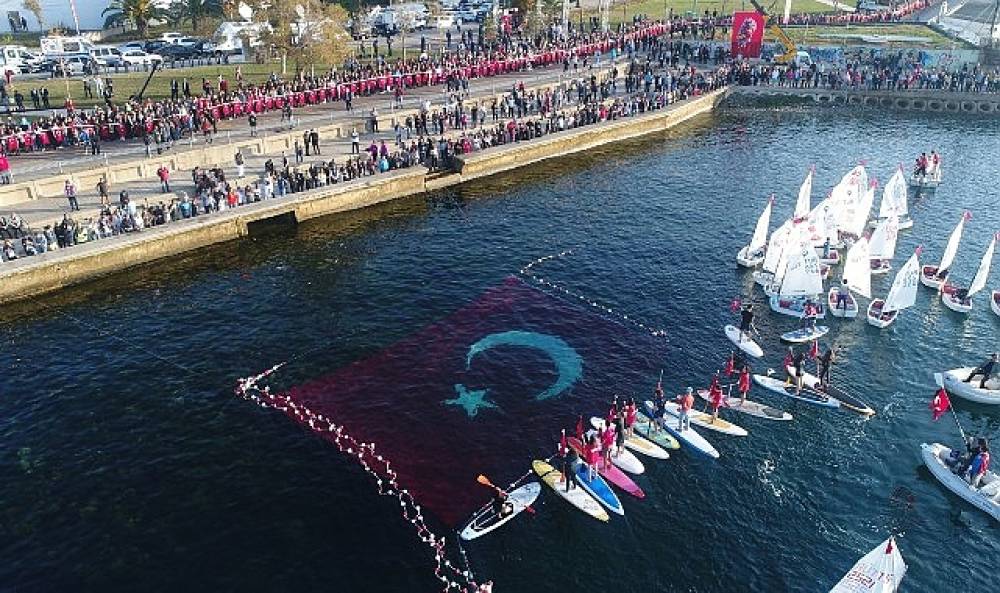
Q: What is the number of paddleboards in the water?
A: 14